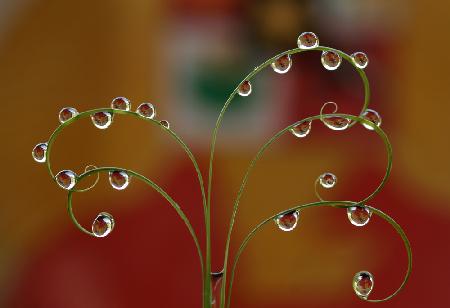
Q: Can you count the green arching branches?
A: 5